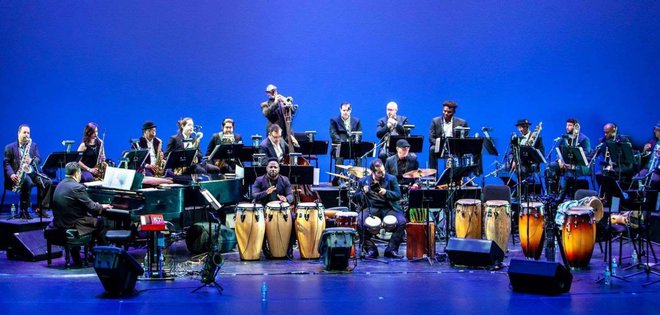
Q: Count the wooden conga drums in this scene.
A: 7